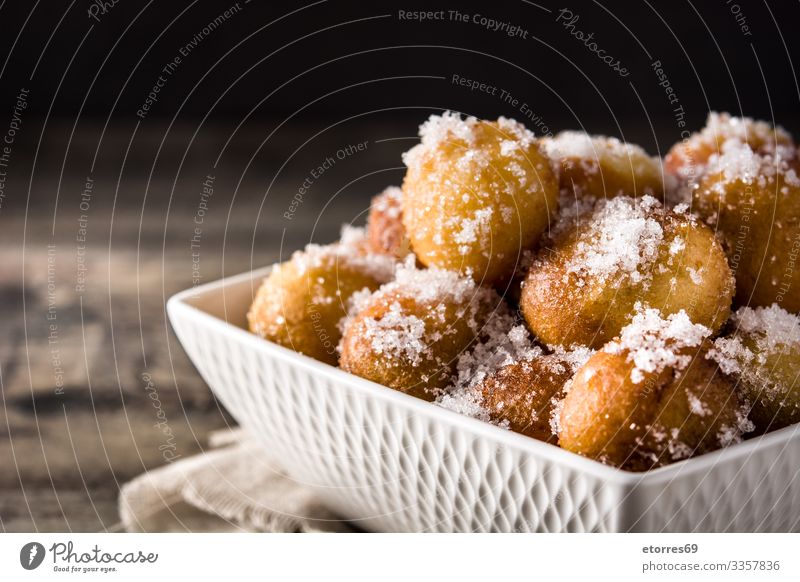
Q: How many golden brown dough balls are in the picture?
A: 11